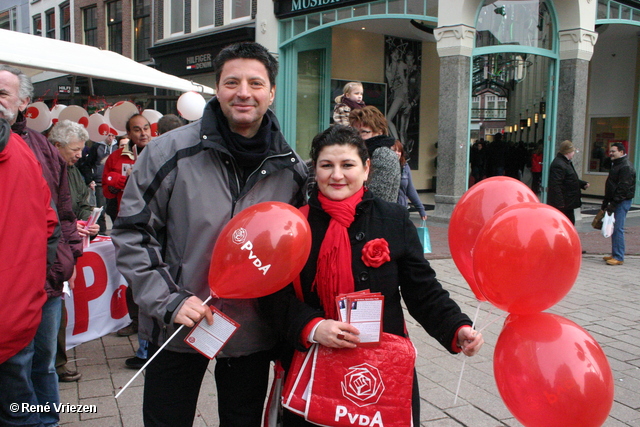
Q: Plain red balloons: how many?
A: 3